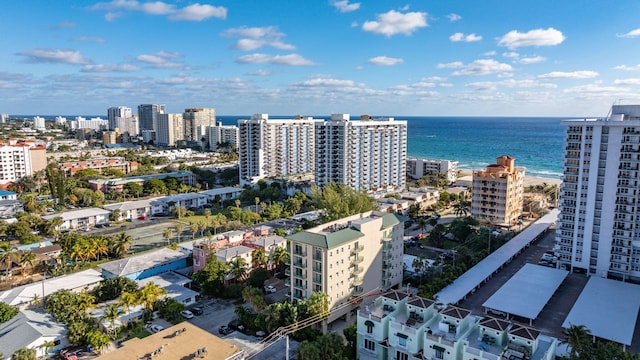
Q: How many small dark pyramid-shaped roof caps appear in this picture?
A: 5